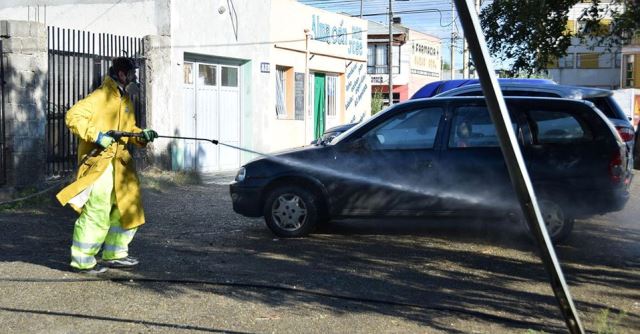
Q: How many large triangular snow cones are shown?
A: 0